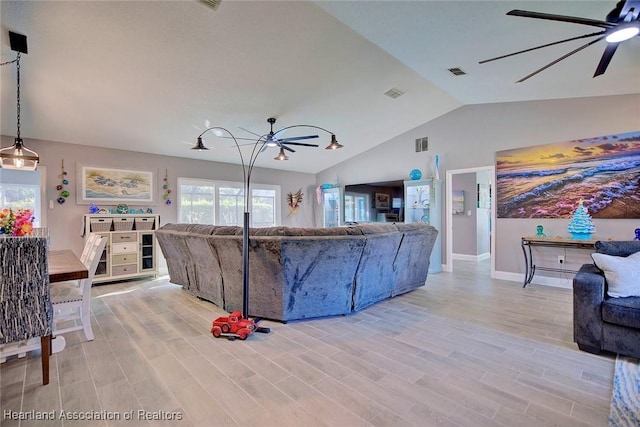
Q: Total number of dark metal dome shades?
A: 3